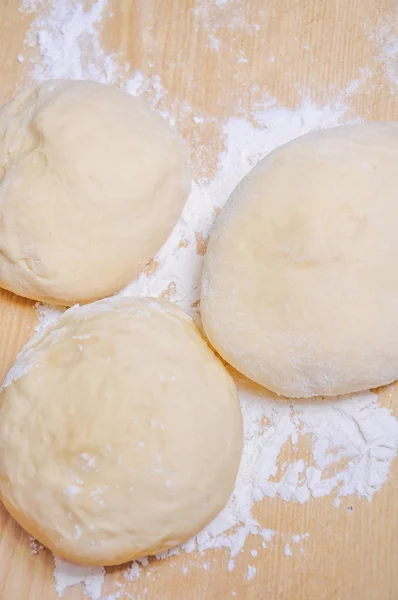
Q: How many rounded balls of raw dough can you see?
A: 3